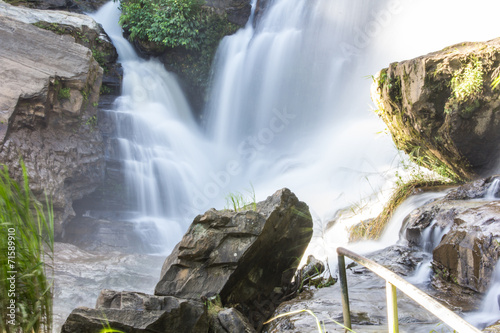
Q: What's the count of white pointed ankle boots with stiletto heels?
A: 0